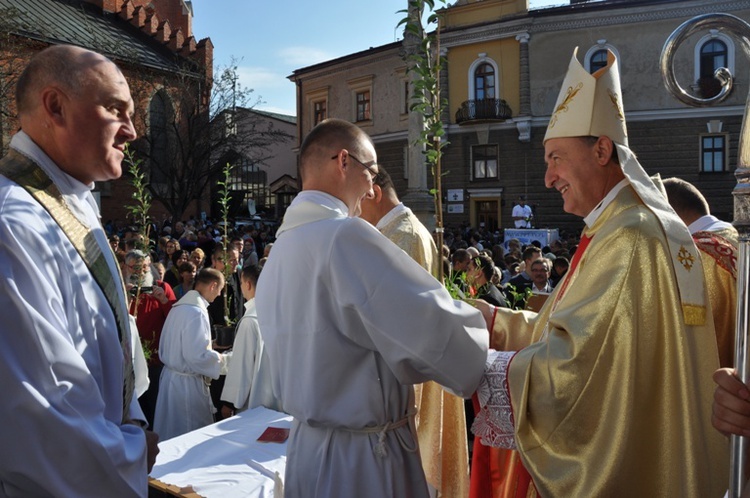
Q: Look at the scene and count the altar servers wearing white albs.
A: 3